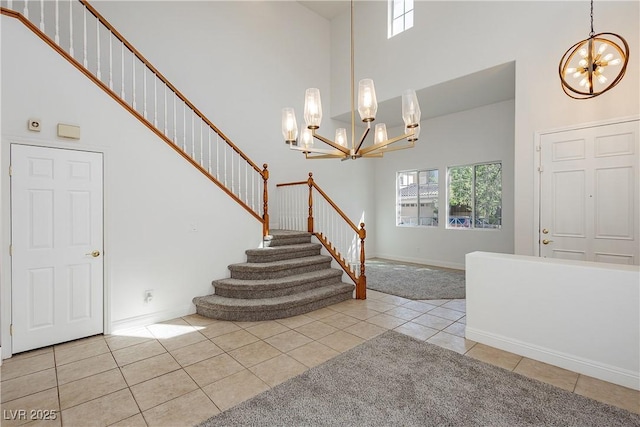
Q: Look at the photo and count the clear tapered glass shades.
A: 8